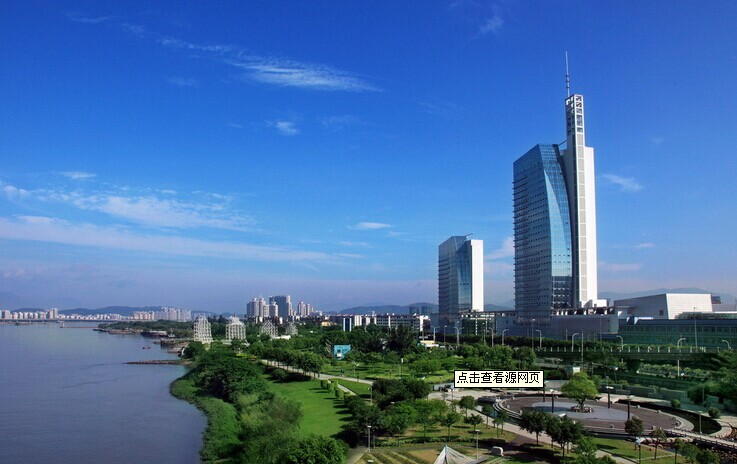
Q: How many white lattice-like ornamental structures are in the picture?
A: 4